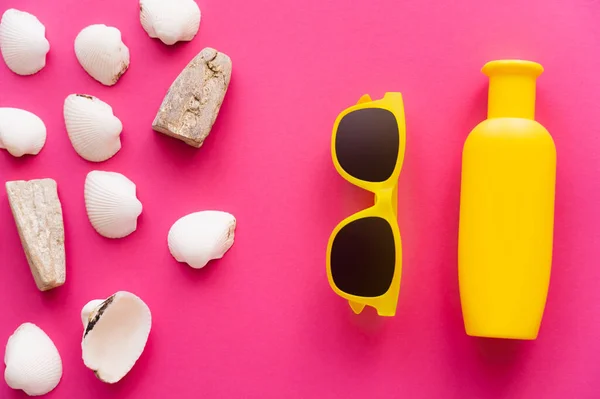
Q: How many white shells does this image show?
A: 9